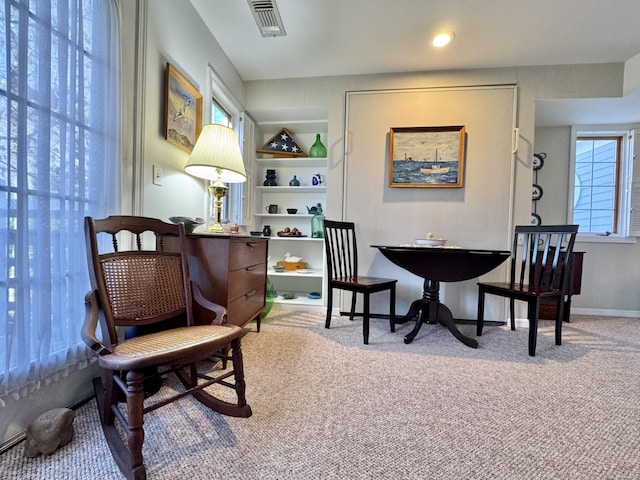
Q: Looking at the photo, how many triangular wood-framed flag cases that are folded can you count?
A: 1